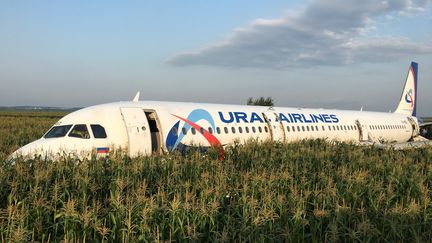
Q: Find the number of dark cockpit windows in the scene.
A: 3